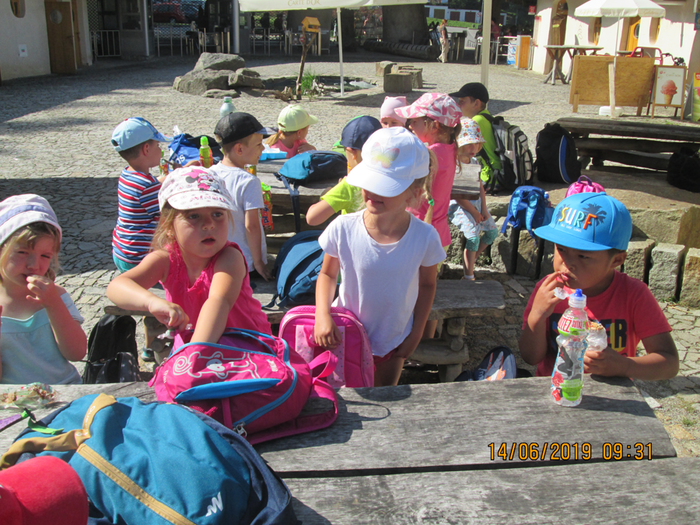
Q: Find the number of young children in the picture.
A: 12